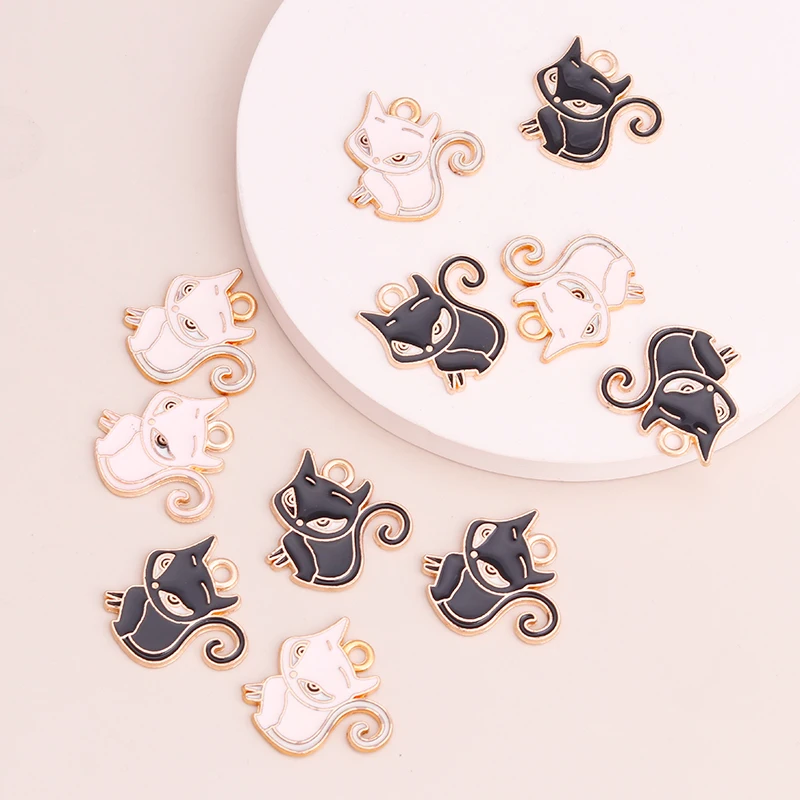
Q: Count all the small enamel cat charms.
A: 11